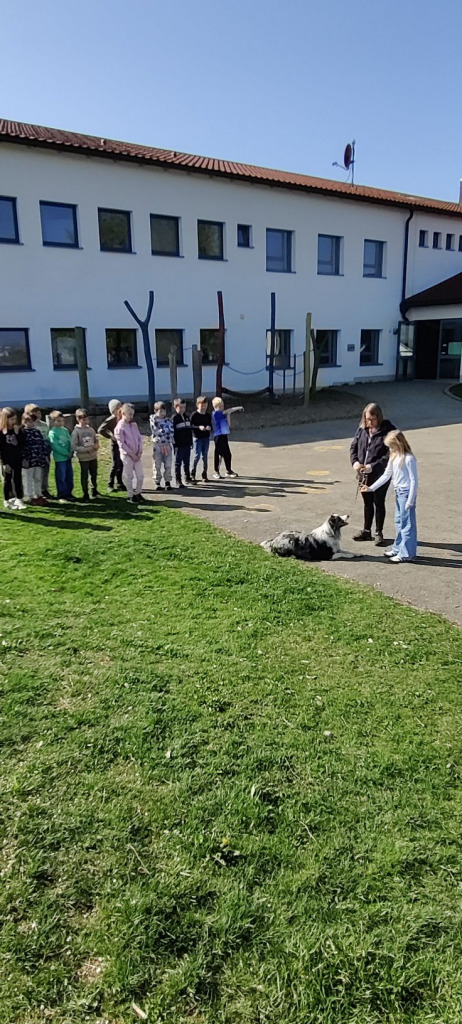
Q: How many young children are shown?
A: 12